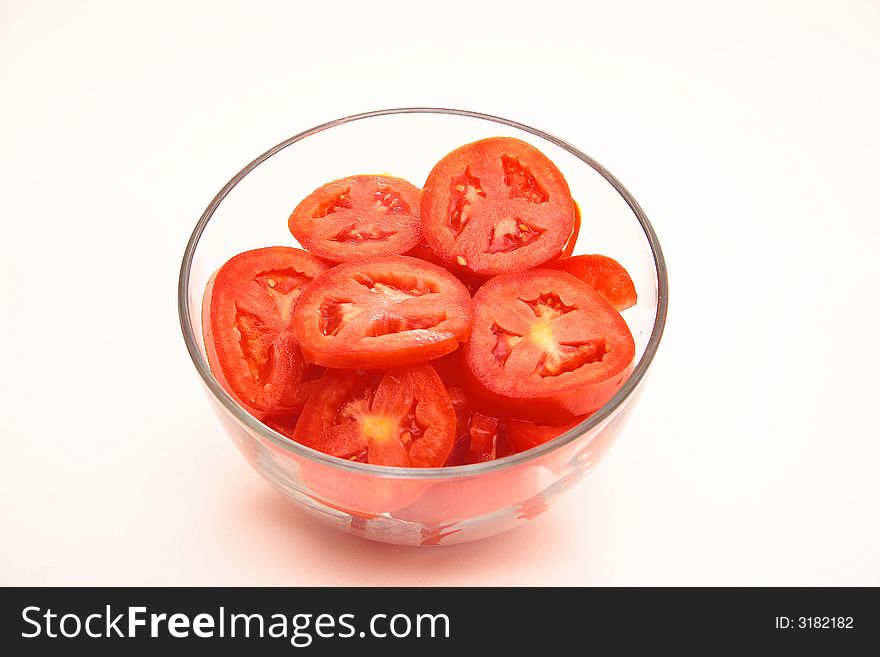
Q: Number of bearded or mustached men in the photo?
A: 0